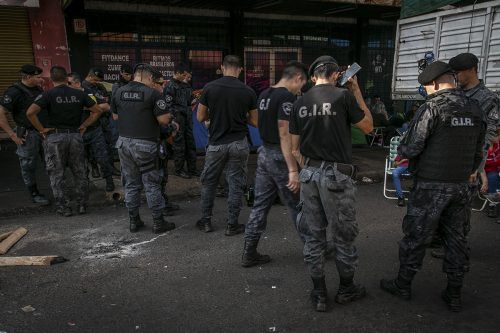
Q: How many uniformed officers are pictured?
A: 13